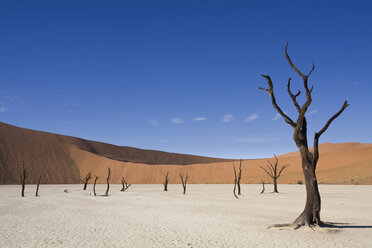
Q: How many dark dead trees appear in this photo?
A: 13